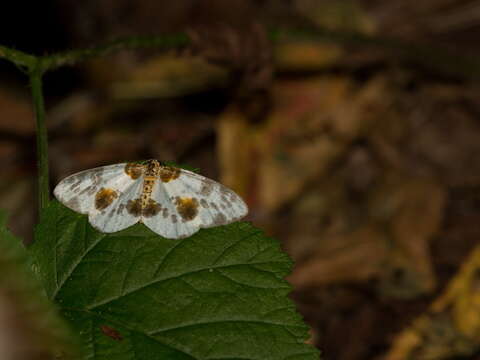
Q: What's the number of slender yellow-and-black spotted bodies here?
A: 1